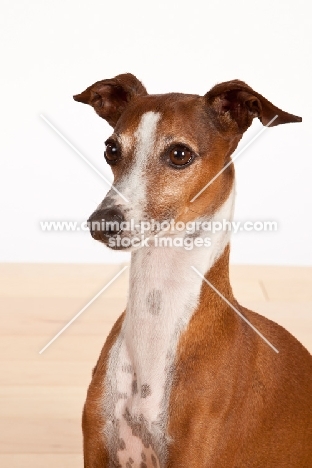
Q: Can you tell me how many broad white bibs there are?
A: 1